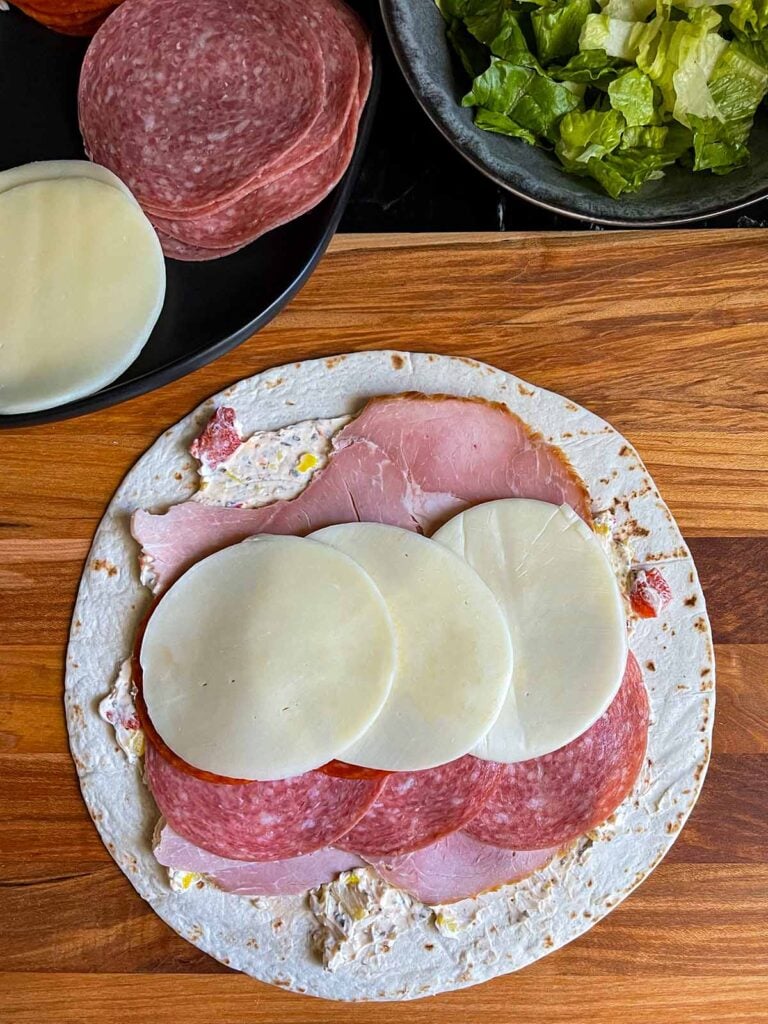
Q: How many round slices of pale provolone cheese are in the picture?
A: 5